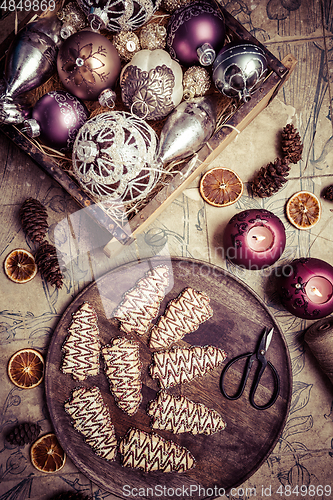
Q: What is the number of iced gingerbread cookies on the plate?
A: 8